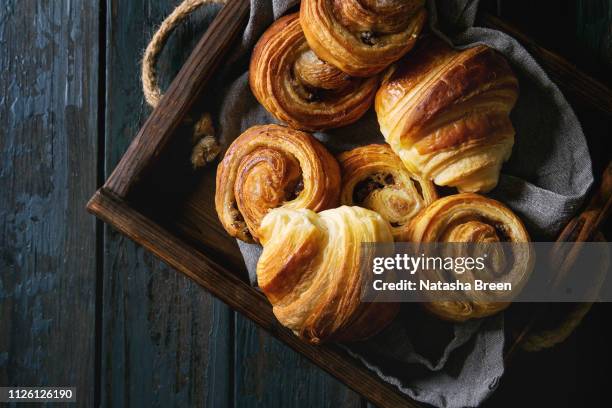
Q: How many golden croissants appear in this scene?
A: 2